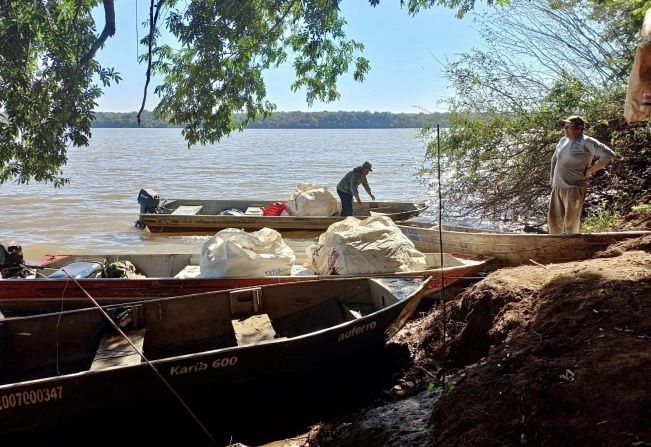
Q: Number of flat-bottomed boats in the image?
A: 4